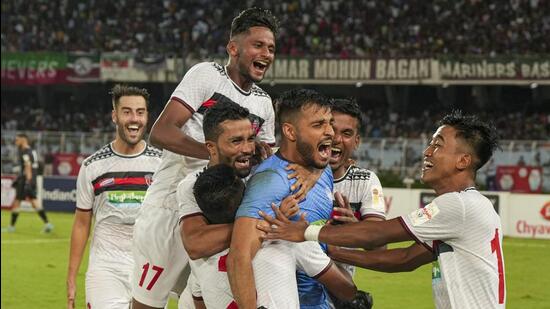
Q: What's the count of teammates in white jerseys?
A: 6